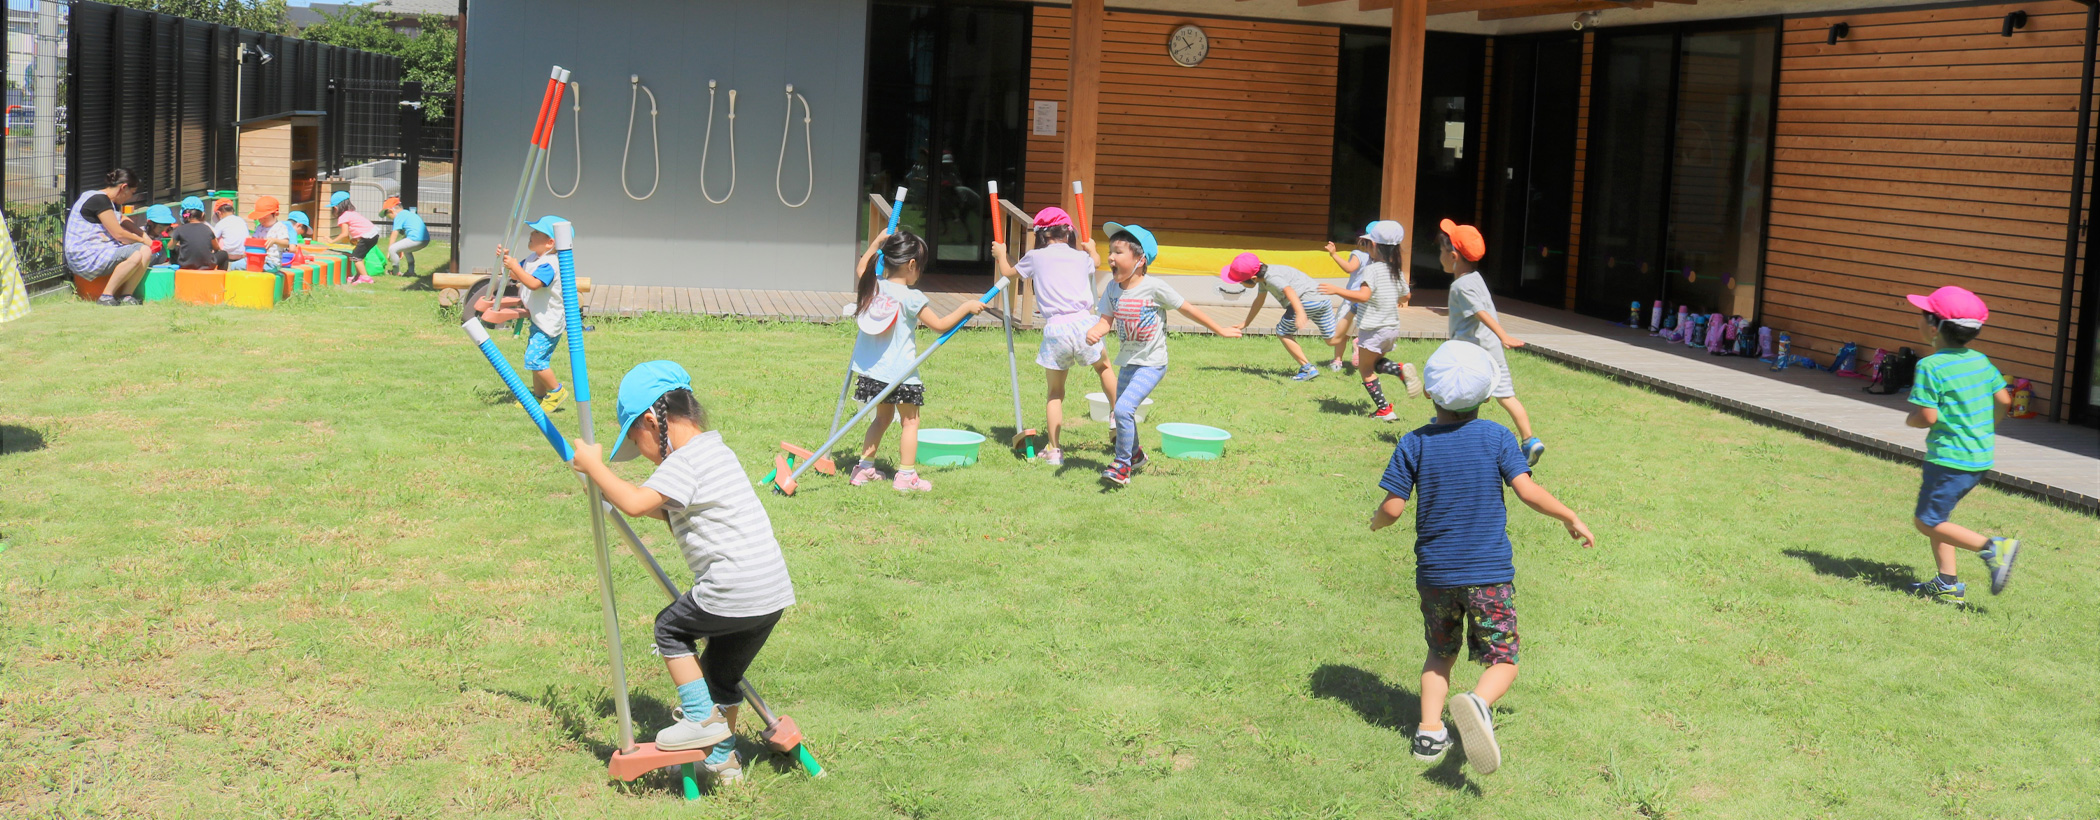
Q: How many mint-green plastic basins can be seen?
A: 2